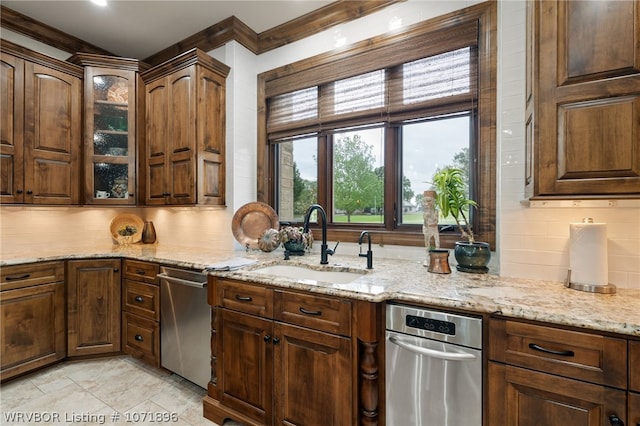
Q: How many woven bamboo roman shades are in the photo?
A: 3